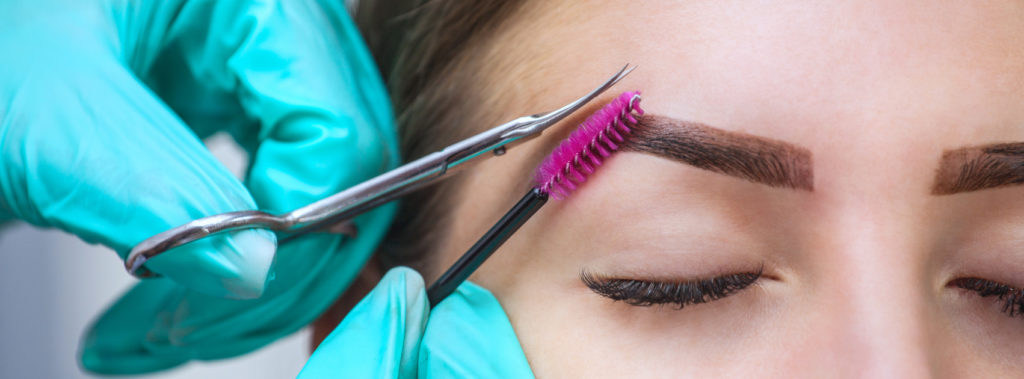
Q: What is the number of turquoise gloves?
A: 2